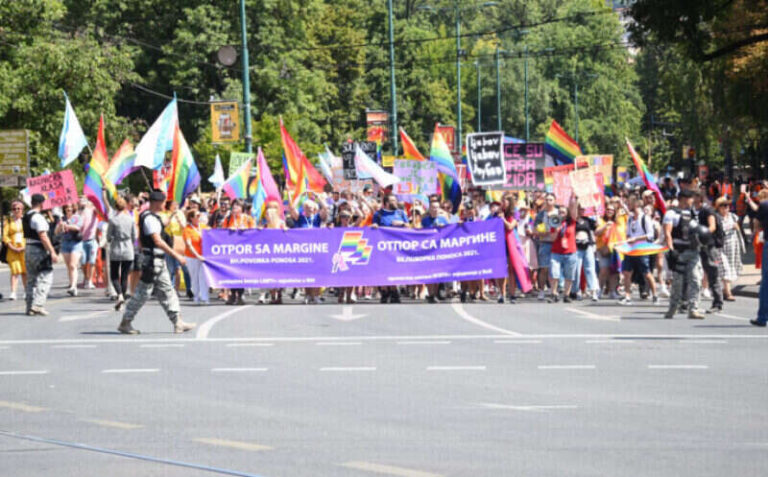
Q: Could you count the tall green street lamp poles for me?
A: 7